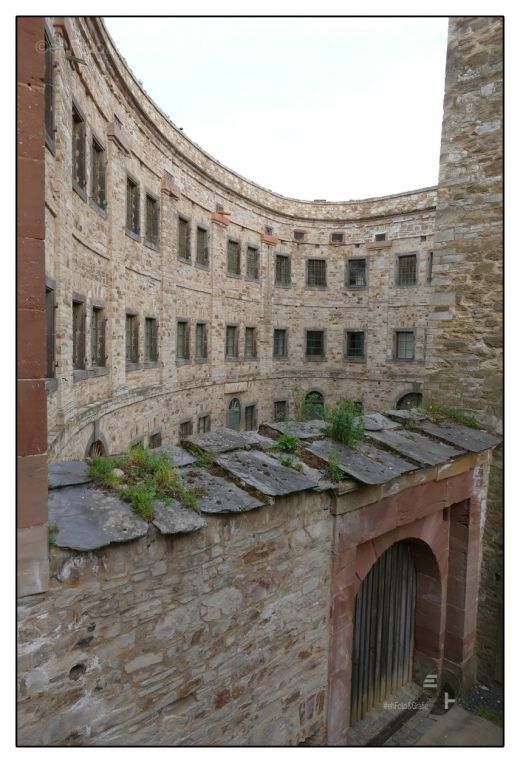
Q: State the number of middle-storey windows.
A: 13